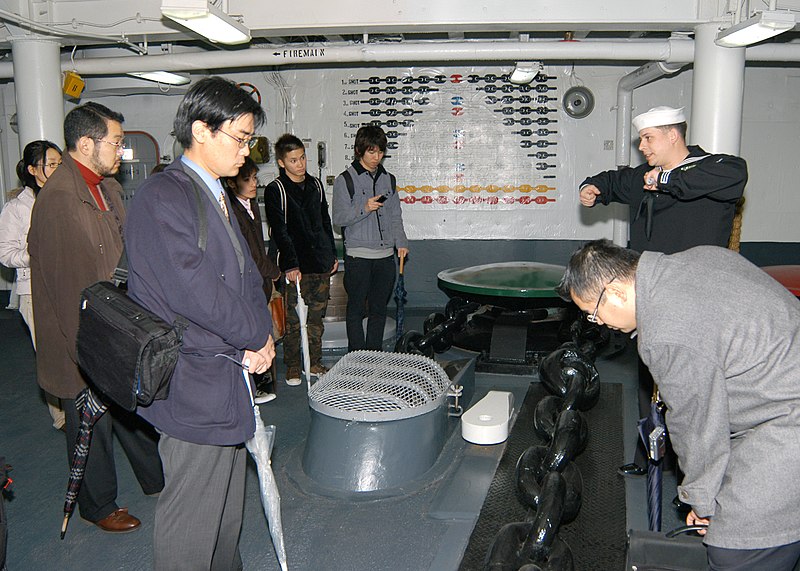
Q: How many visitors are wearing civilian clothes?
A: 7